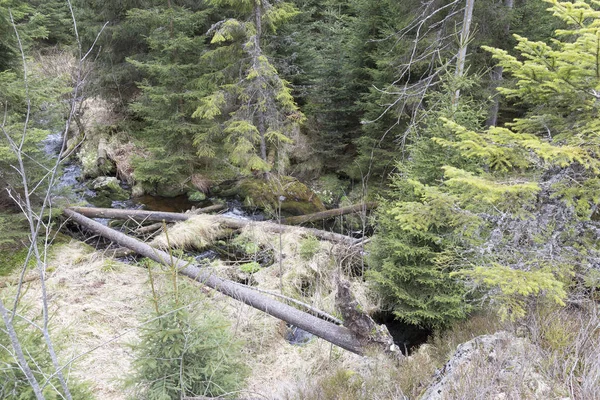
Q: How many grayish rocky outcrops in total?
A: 1